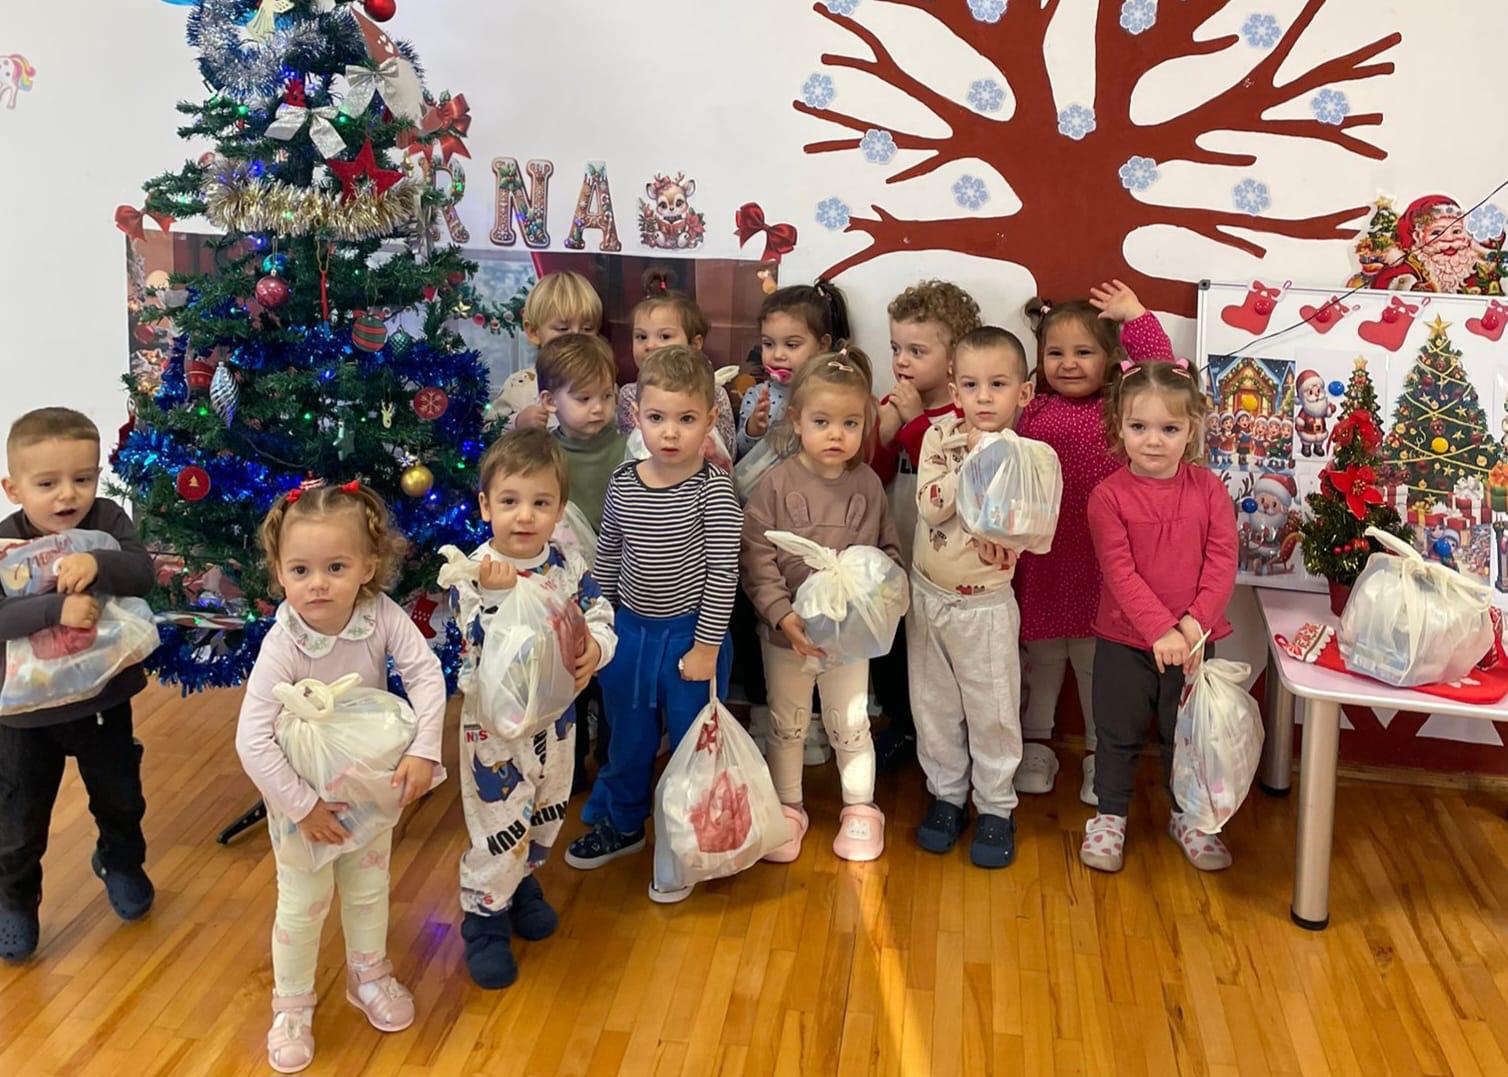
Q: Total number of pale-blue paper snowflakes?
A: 14